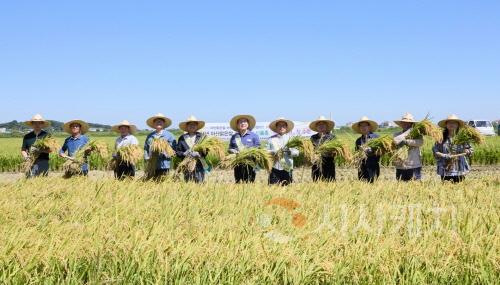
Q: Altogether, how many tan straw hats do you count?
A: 11